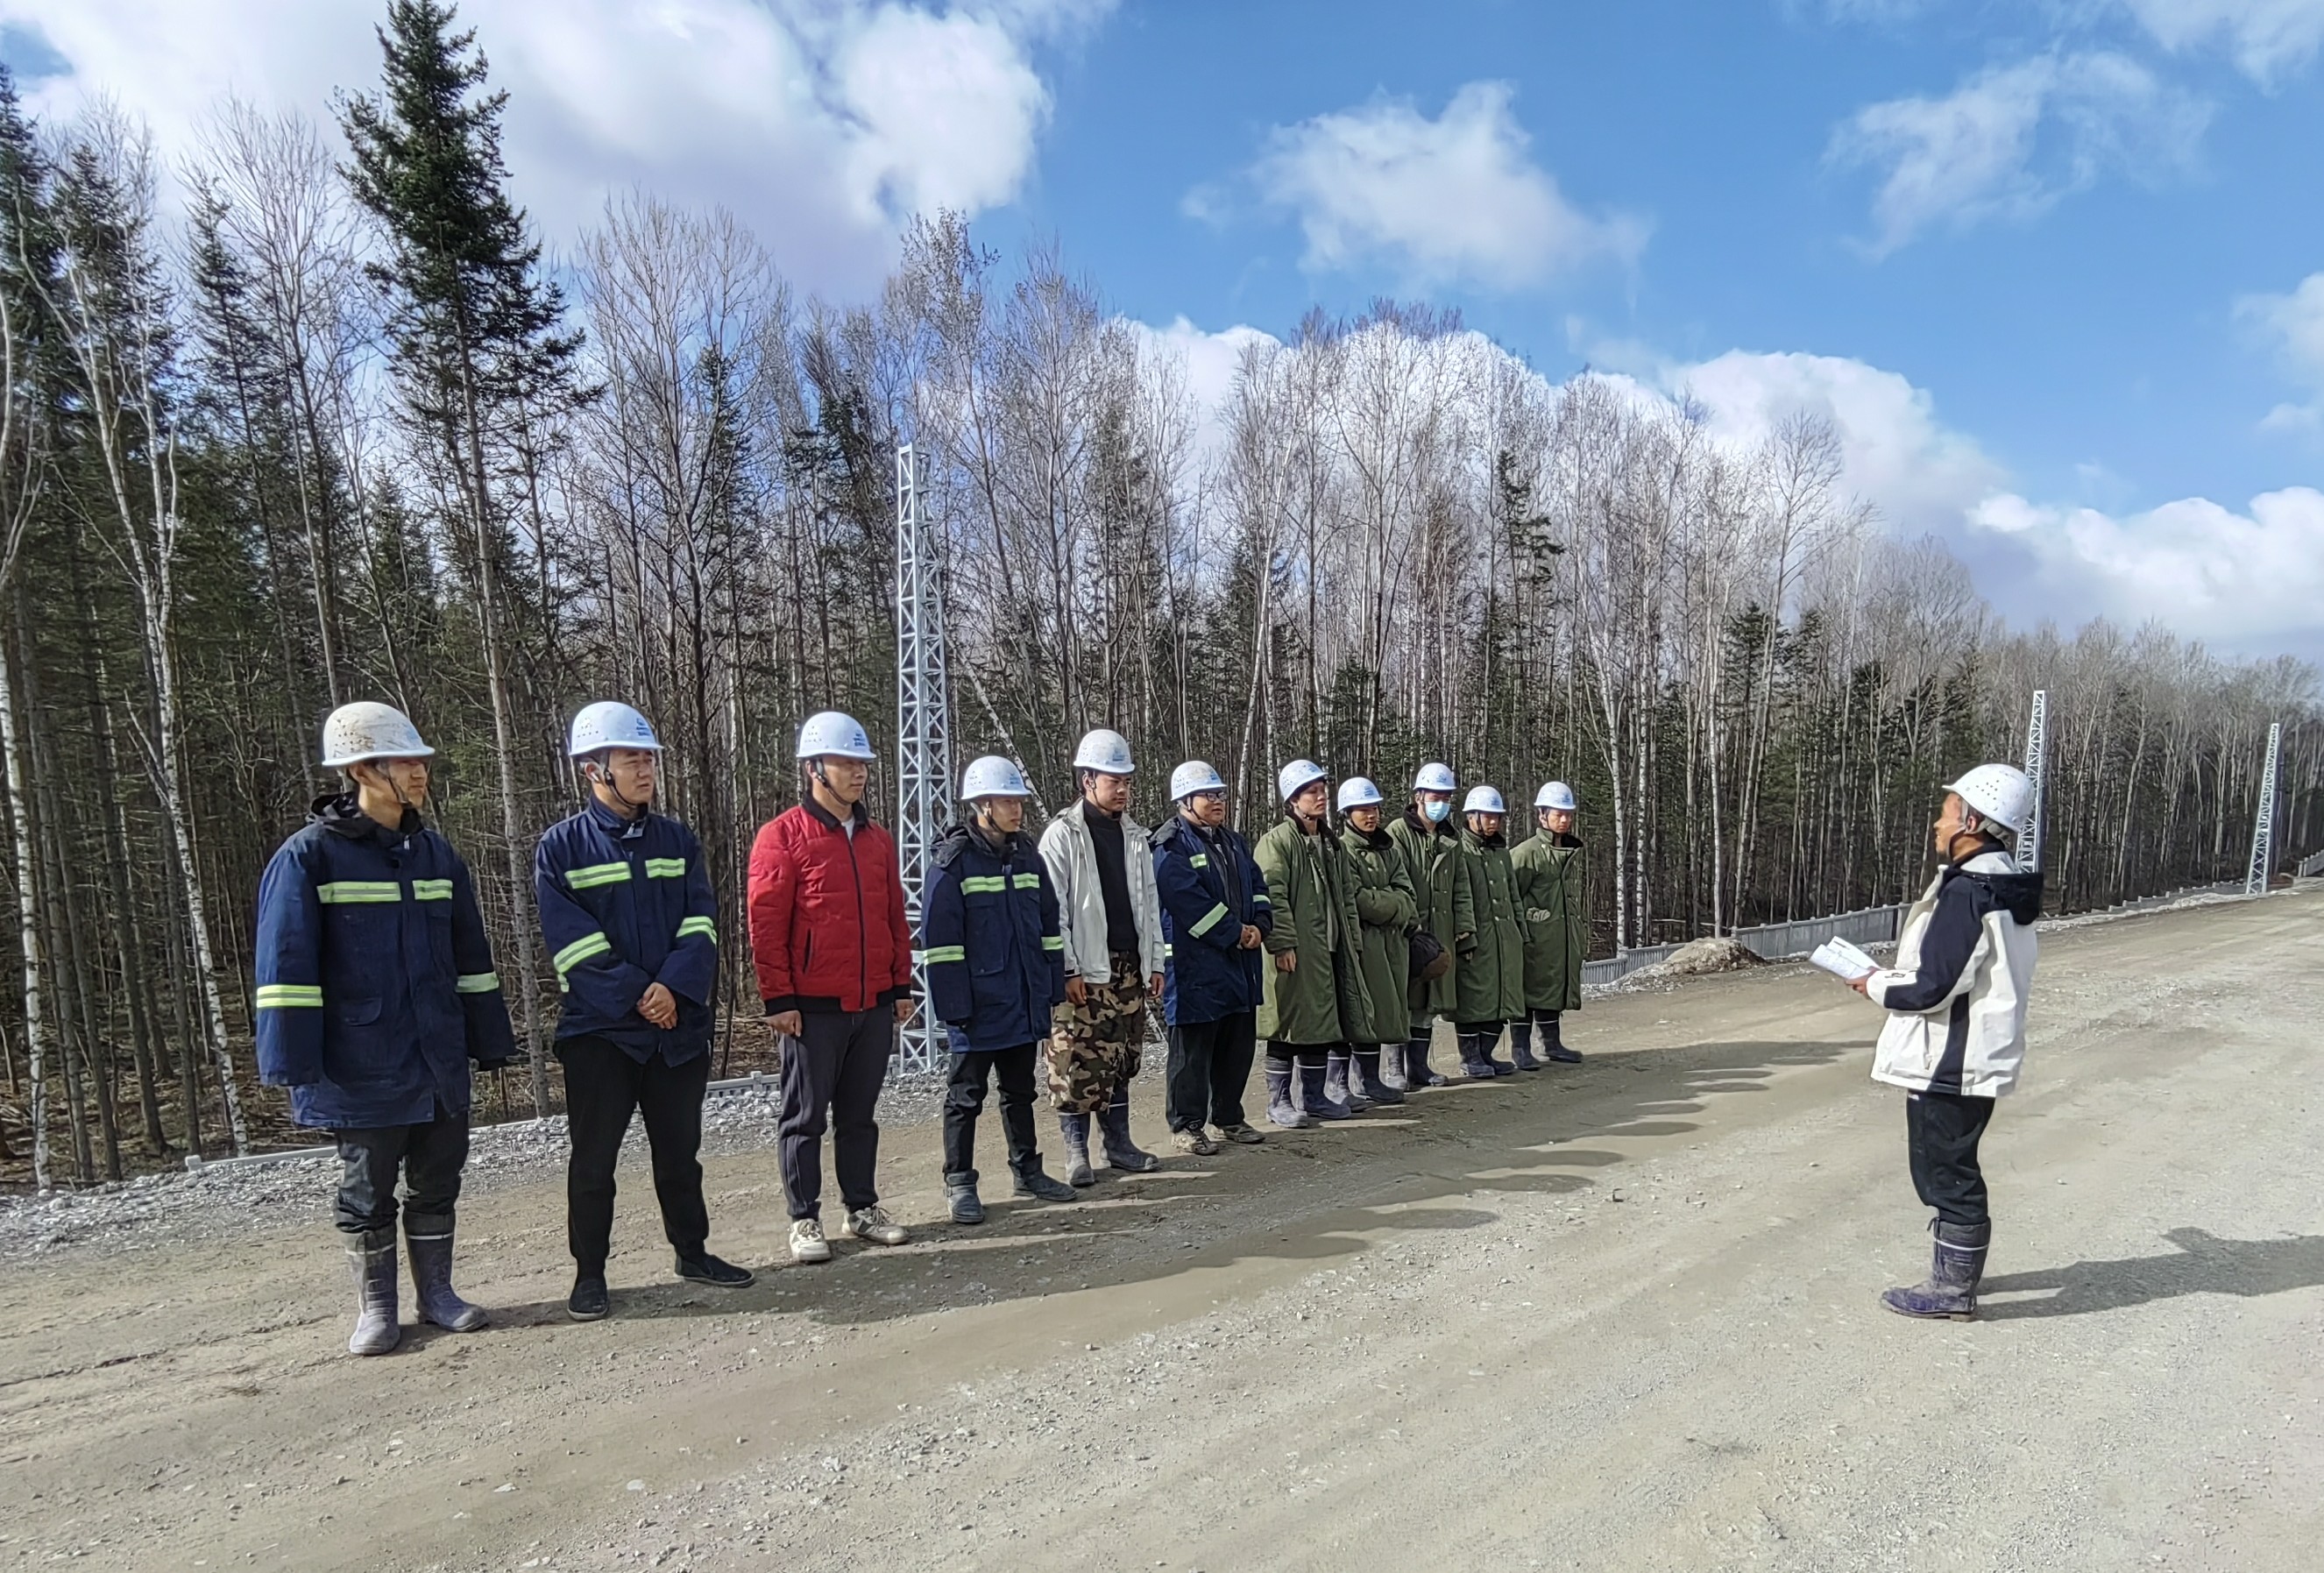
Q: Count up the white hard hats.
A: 12